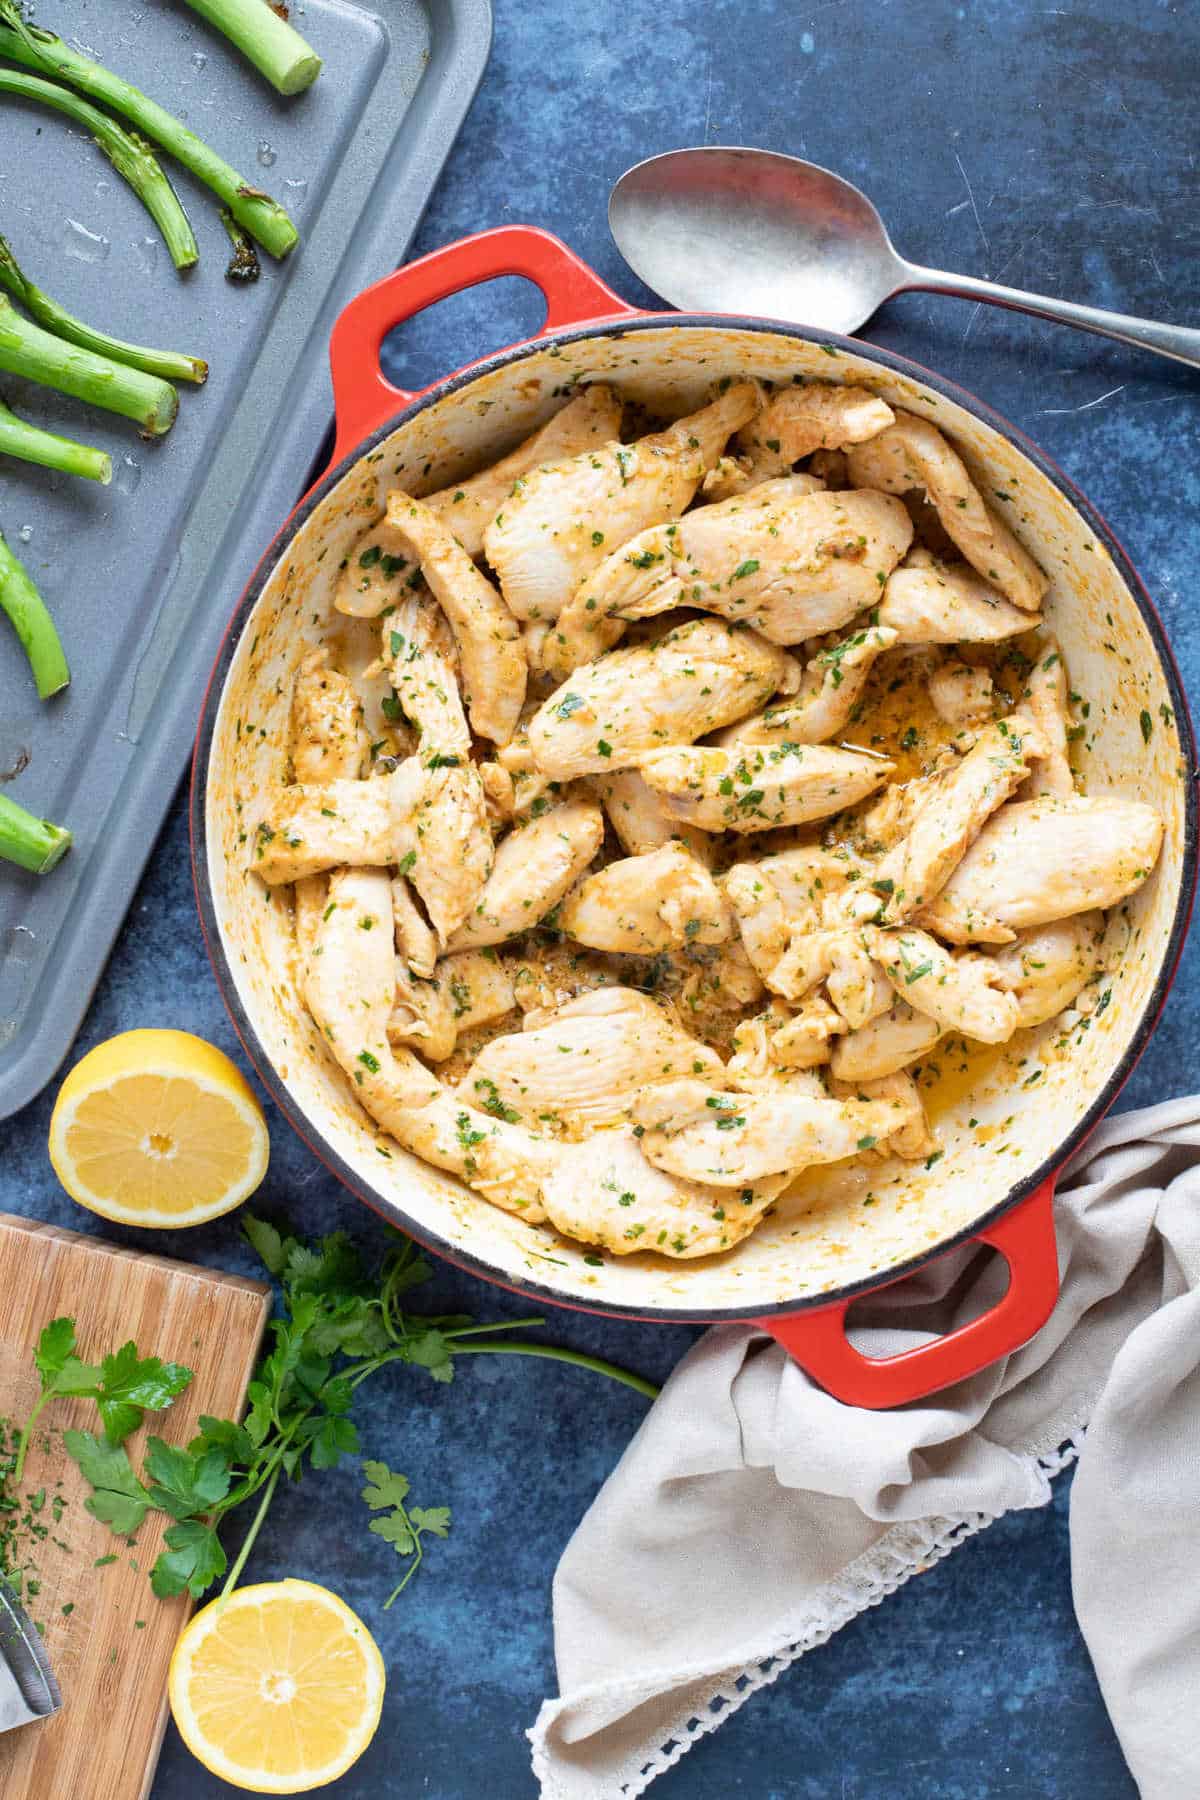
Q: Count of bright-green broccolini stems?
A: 8